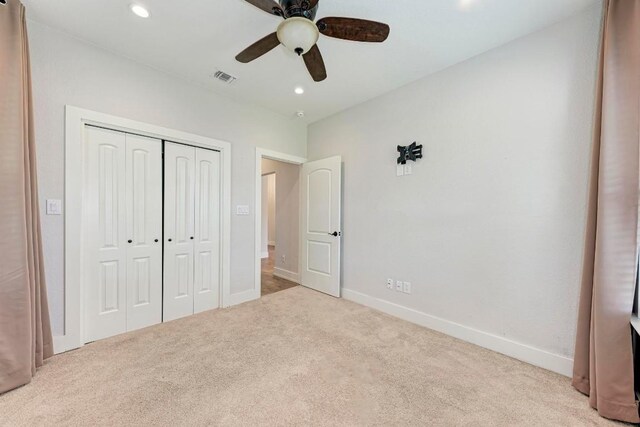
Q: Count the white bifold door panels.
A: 4